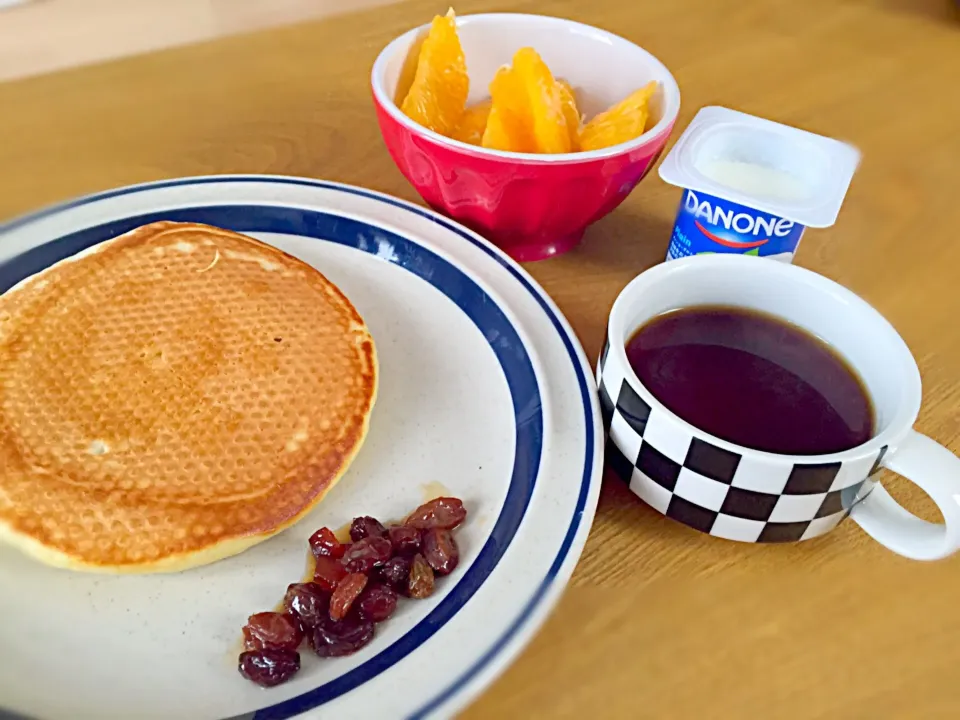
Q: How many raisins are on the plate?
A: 15